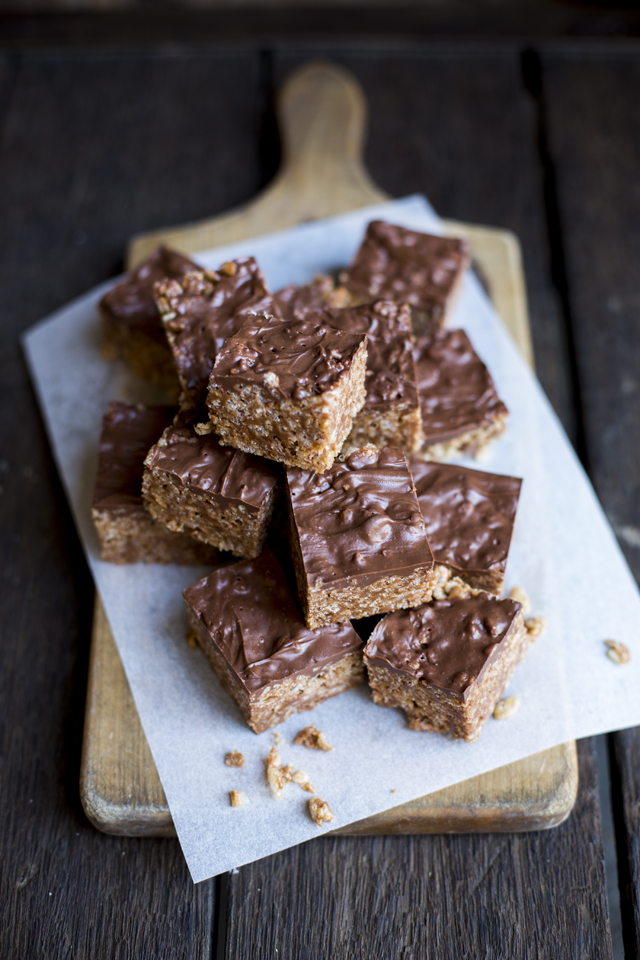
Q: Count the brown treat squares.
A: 13